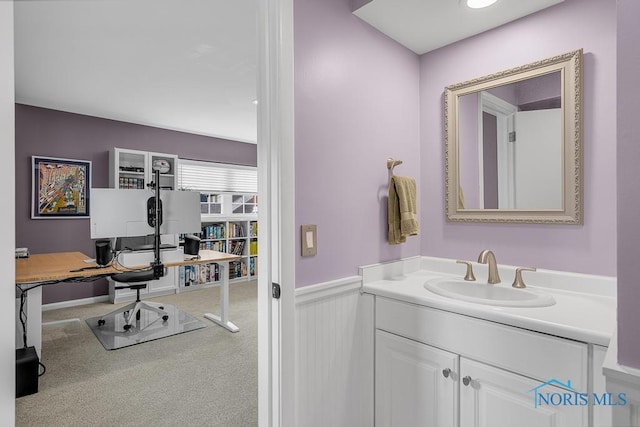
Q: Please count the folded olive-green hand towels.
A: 1